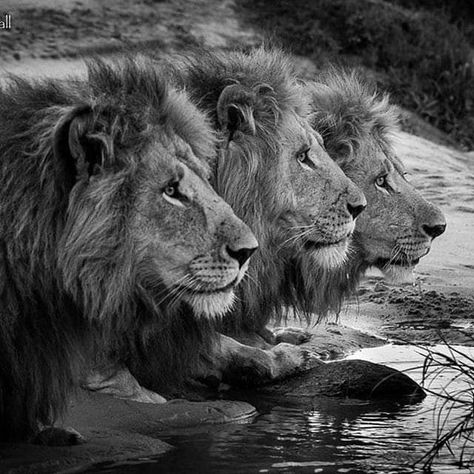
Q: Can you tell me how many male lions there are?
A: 3